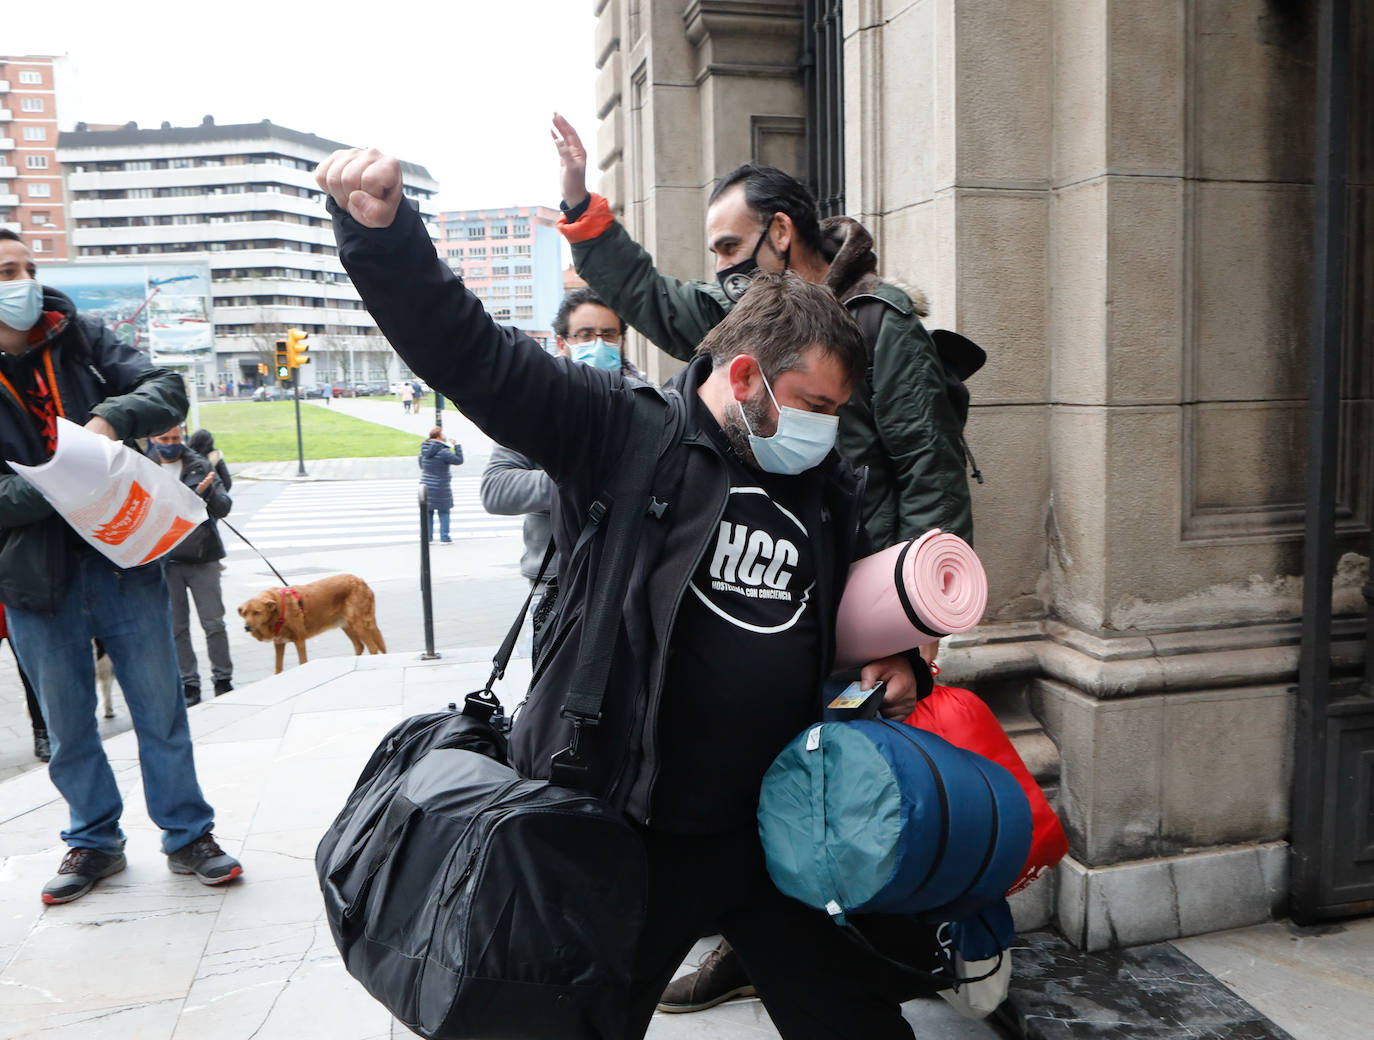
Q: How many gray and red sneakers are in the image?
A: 2